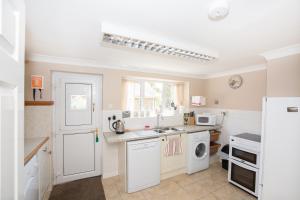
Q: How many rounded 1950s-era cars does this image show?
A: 0